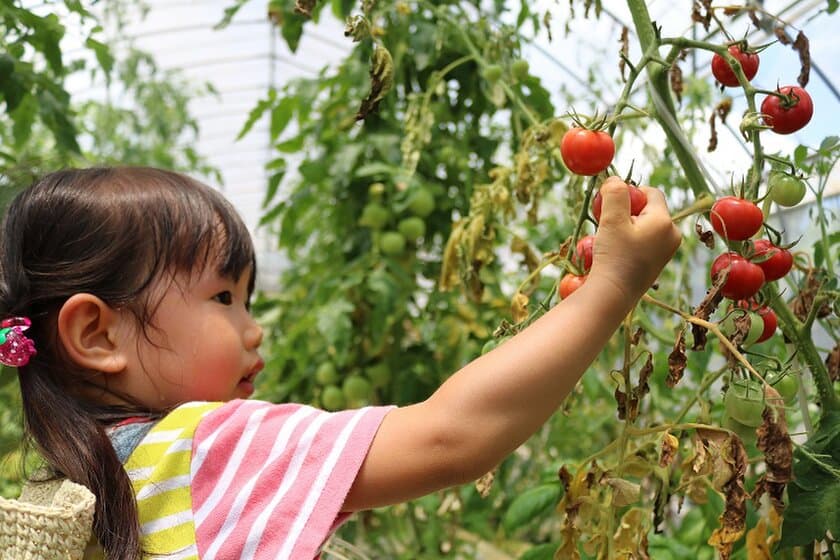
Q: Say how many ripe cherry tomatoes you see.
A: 10